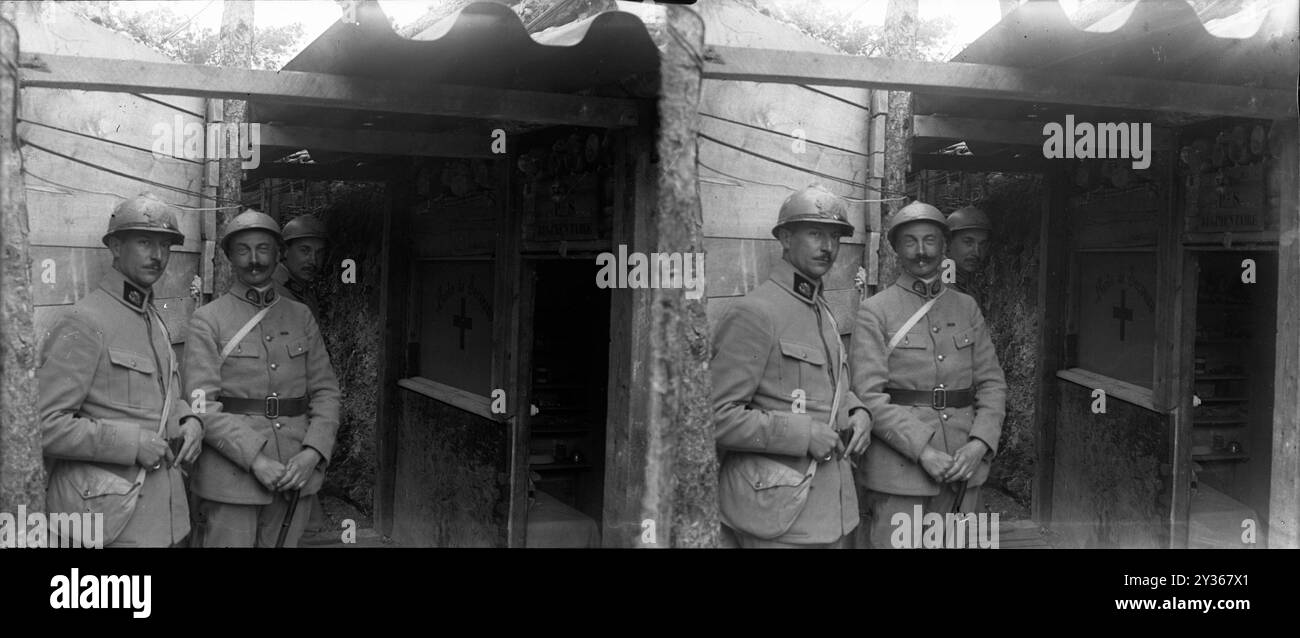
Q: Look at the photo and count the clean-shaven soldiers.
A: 0